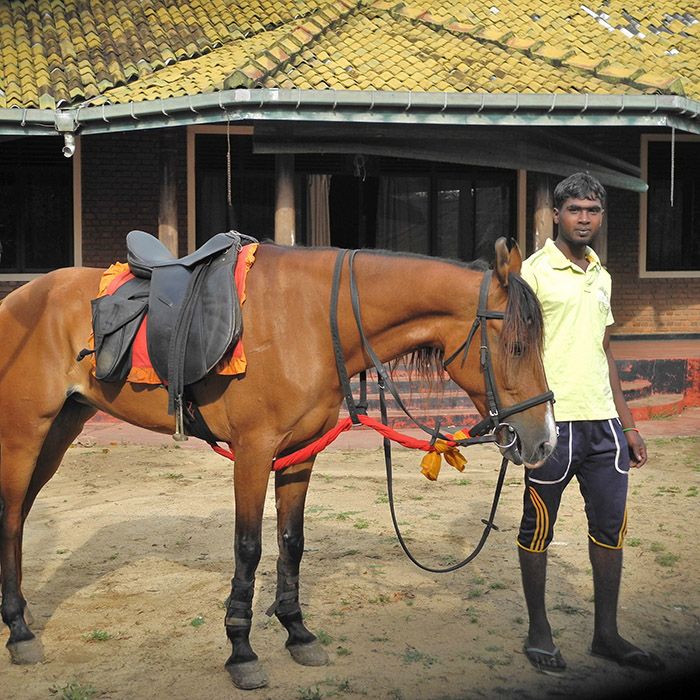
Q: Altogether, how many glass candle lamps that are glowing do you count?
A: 0